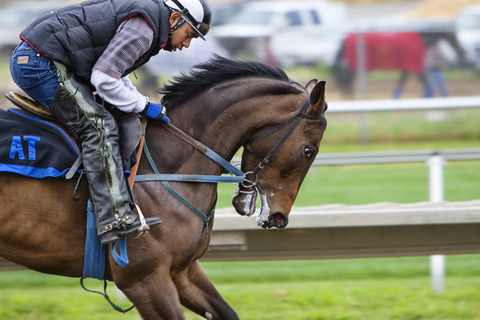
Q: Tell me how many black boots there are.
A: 1